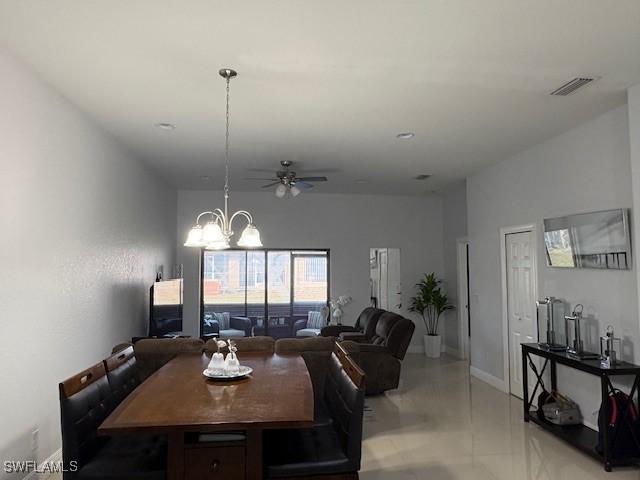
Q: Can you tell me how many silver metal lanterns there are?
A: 3